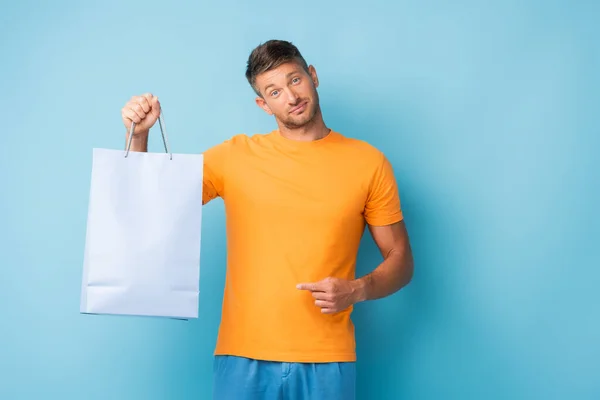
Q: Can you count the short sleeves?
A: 2